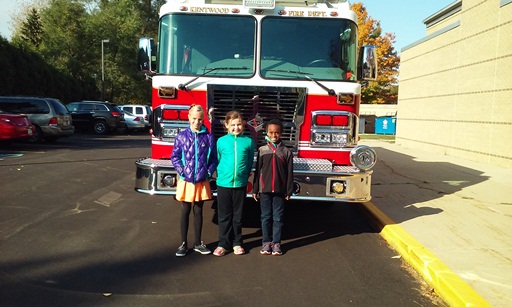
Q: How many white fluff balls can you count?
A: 0